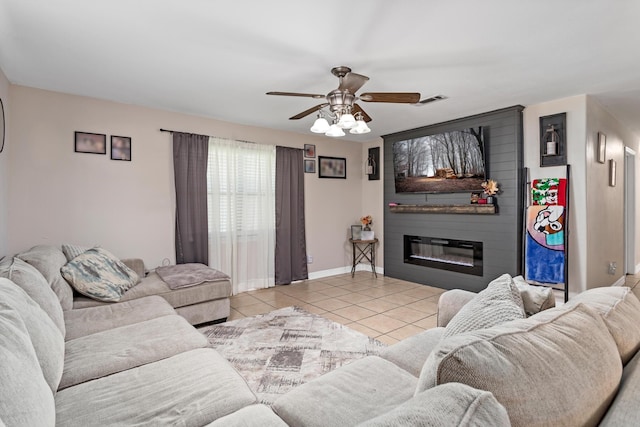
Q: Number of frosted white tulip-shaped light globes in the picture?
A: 4